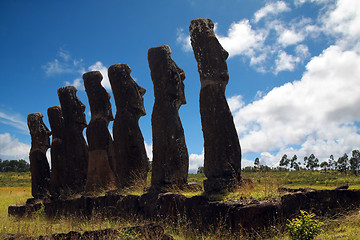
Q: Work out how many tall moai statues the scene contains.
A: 7